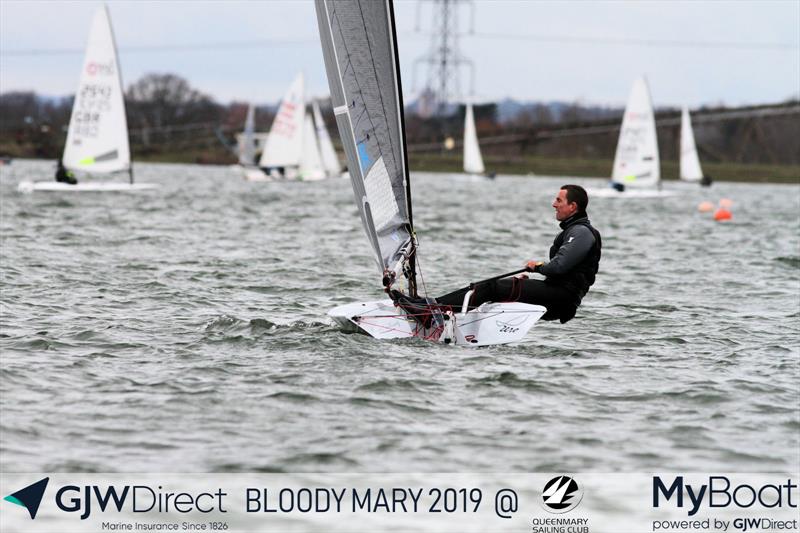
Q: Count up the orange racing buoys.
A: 3